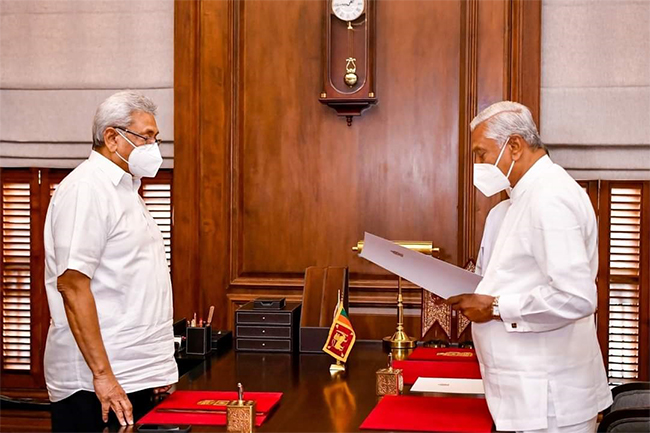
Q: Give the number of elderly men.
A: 2